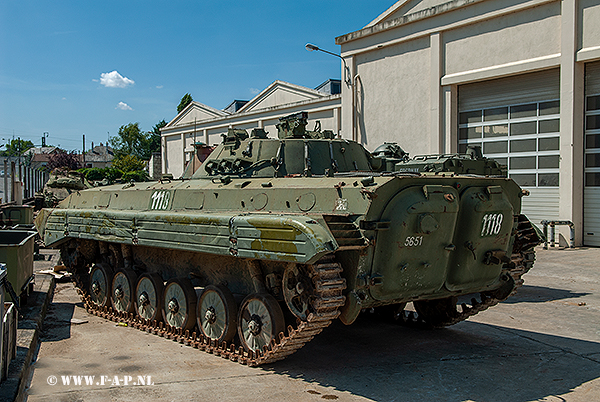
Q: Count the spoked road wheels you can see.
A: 6